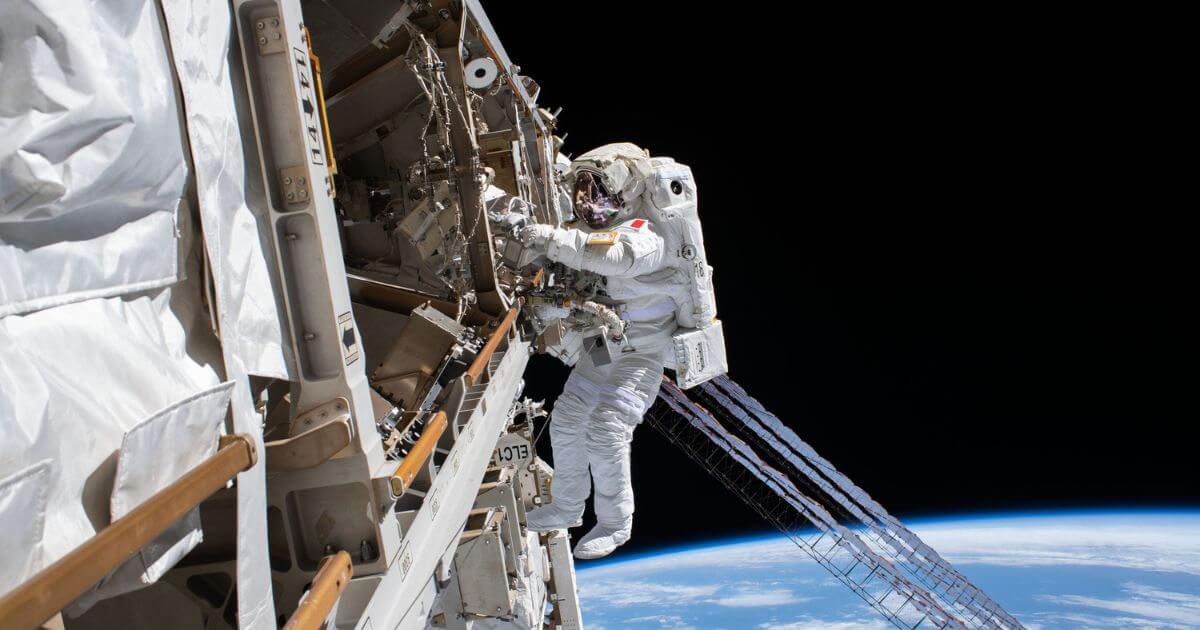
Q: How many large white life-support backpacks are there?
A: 1